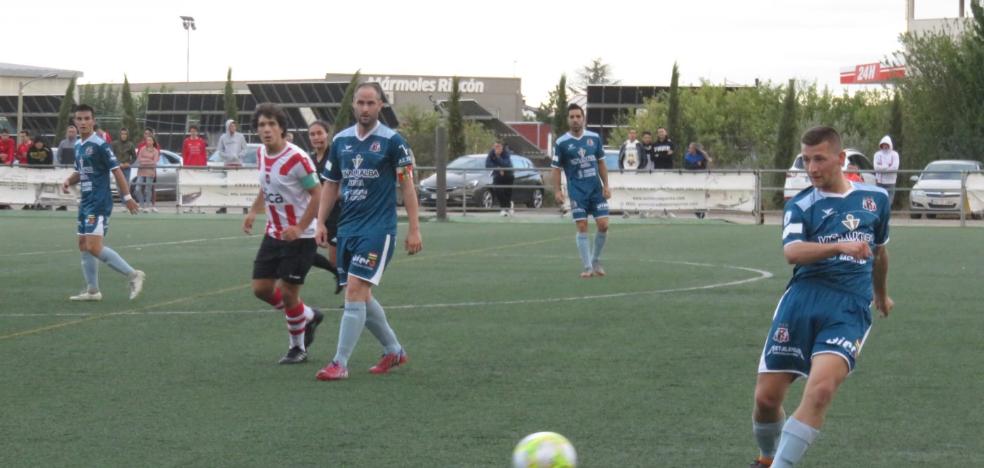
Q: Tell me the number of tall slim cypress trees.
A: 9